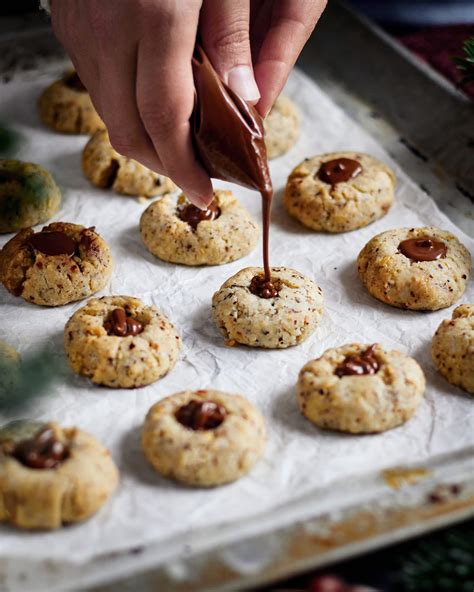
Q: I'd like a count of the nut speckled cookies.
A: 15